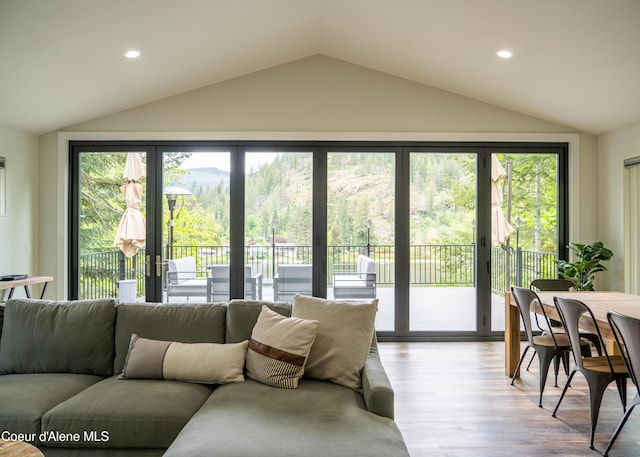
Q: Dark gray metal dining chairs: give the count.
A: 4